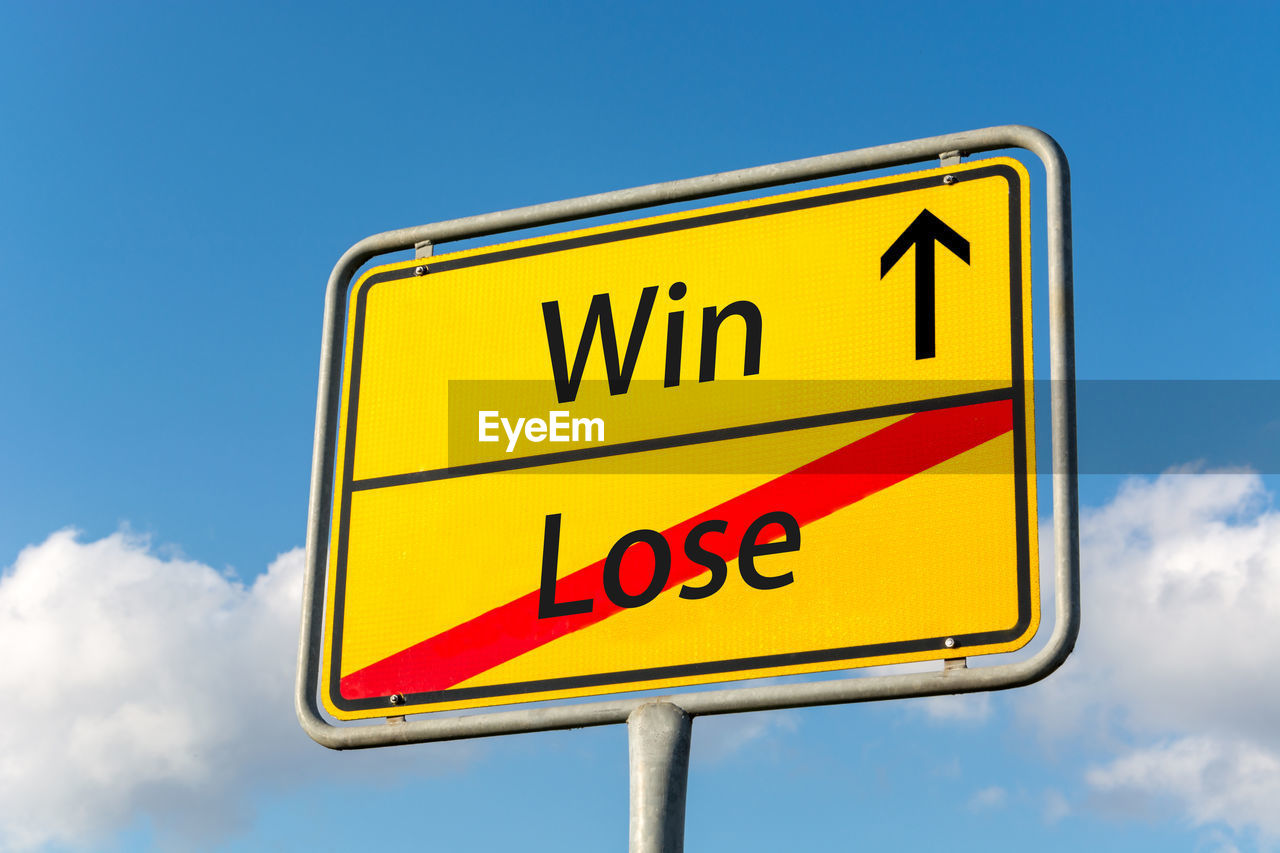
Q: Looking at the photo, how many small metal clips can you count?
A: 4